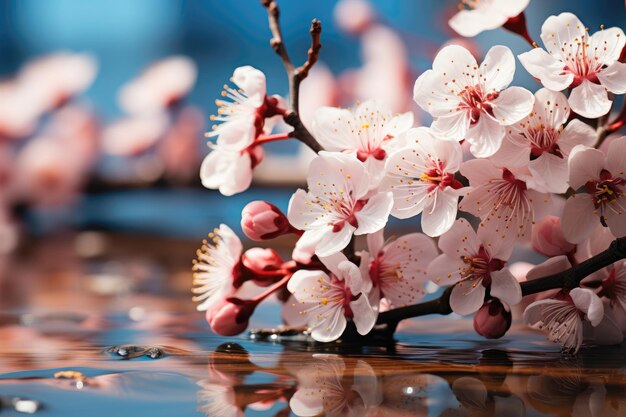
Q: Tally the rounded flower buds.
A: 5